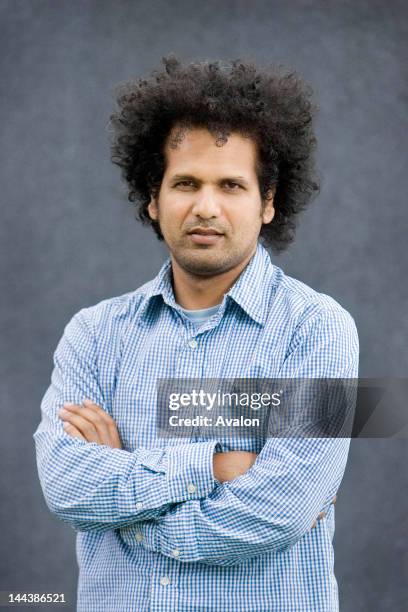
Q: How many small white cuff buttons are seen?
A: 4